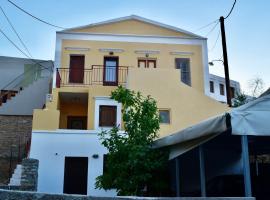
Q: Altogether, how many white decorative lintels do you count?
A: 4